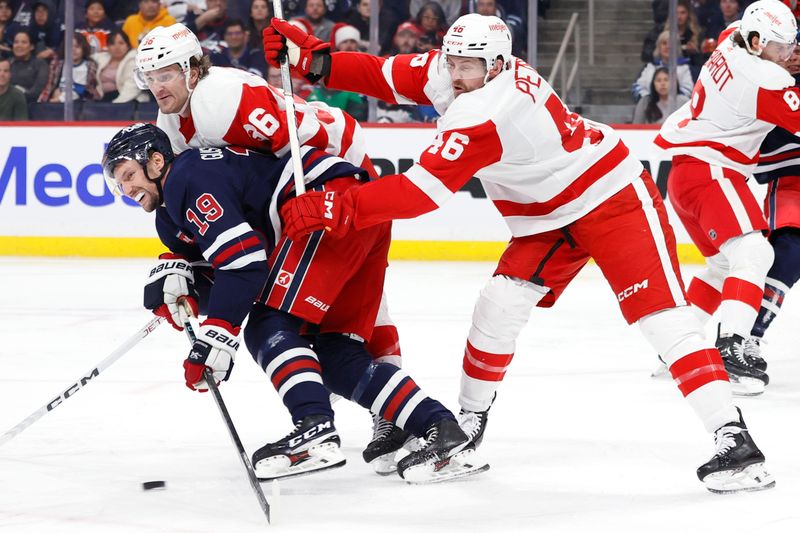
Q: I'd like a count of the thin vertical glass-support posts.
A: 4